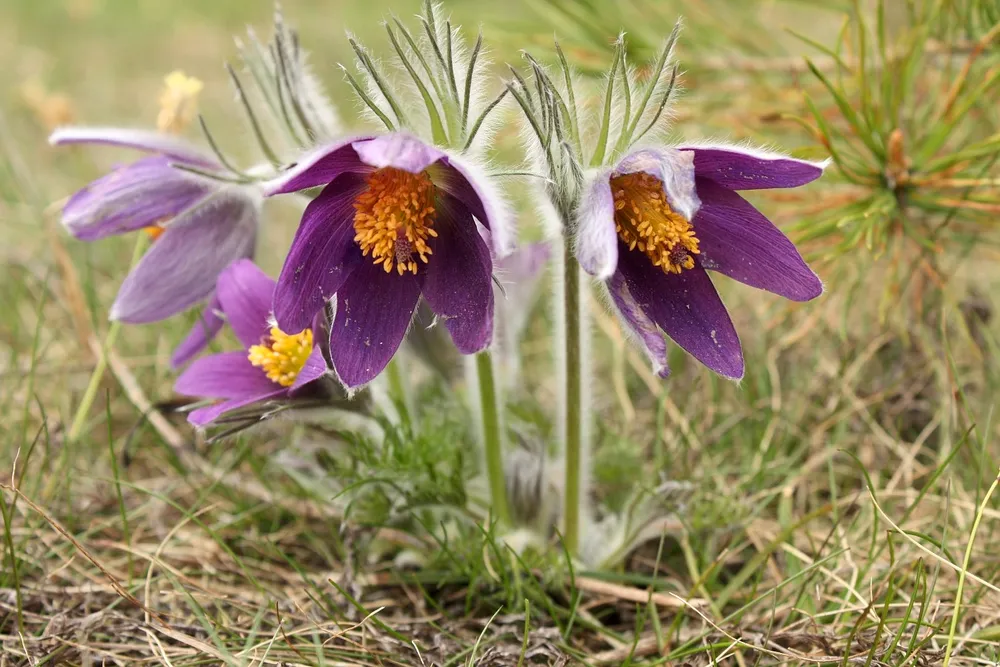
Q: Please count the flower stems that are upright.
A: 2